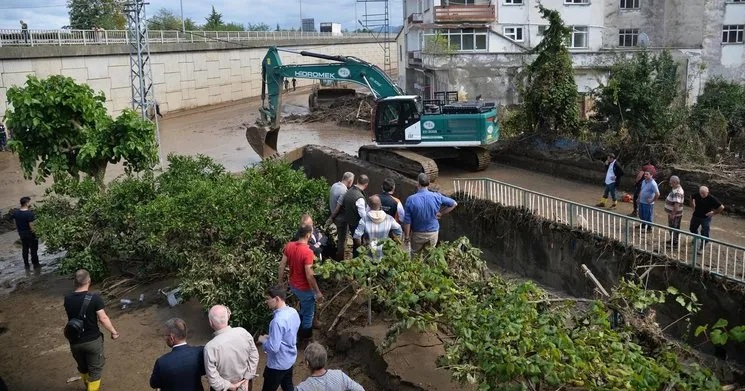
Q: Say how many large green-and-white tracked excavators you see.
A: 1